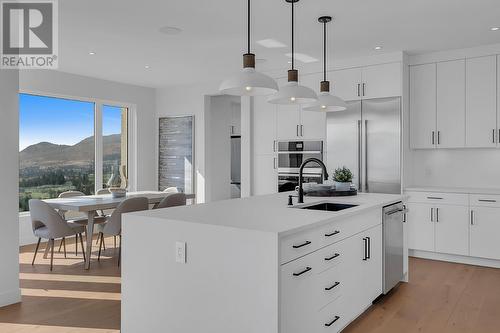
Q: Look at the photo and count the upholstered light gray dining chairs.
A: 6